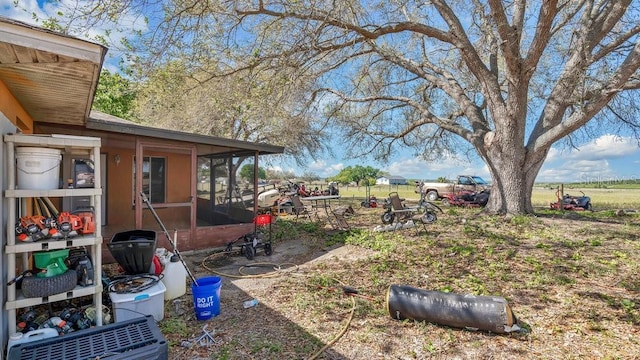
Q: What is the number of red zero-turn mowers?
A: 2